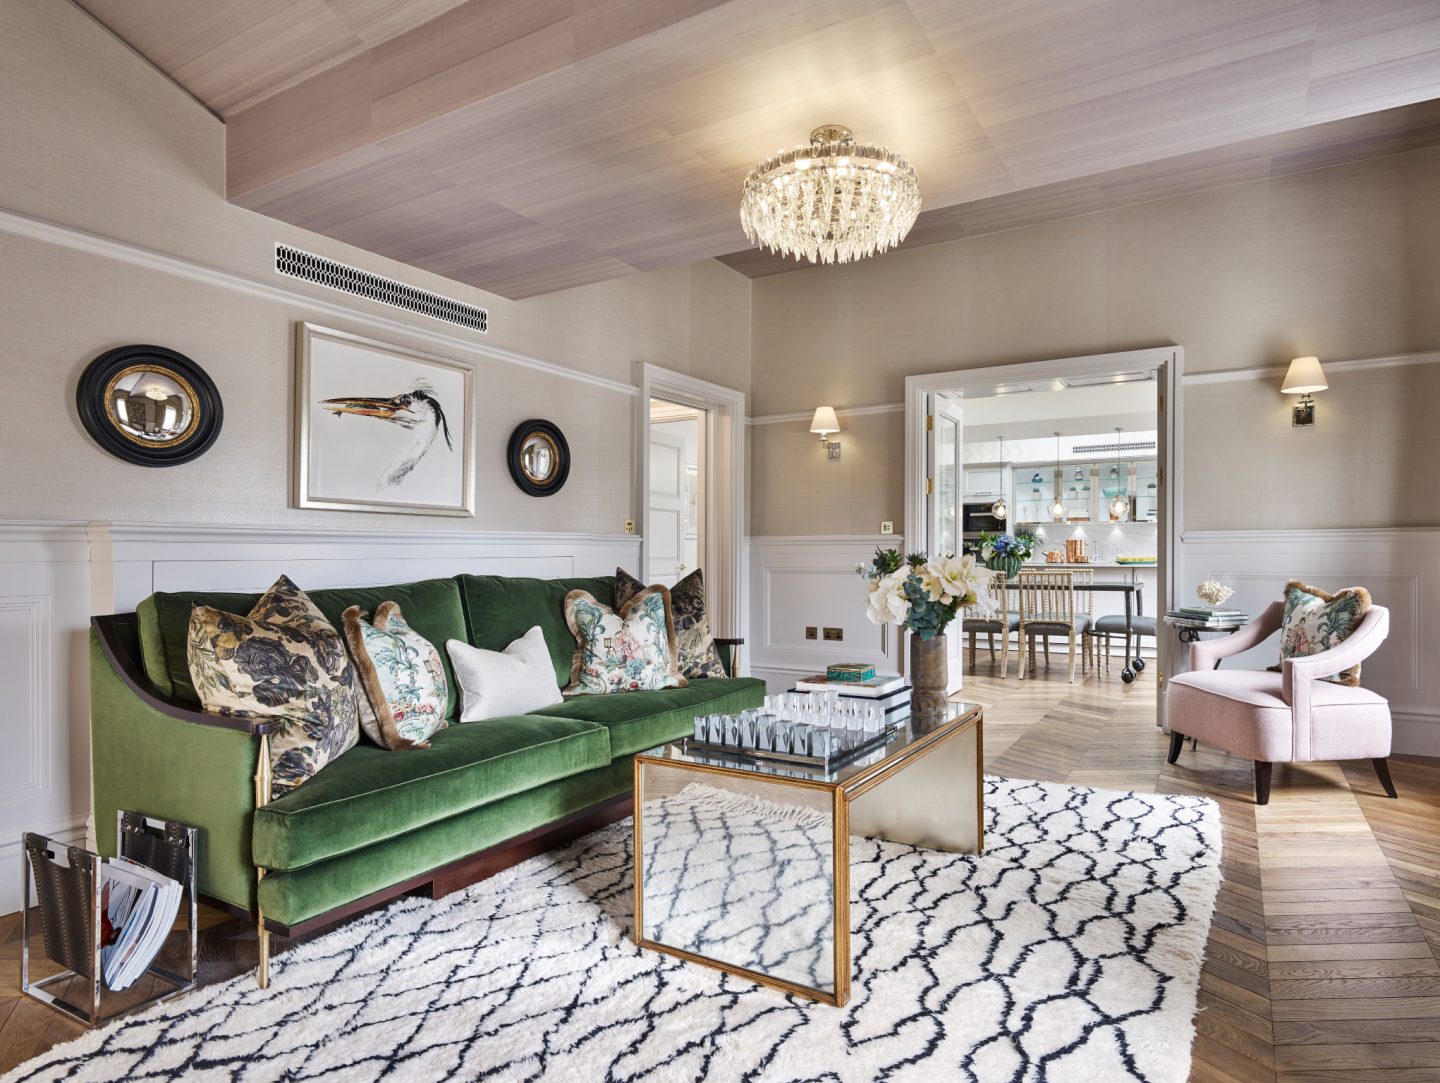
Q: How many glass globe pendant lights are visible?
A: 3